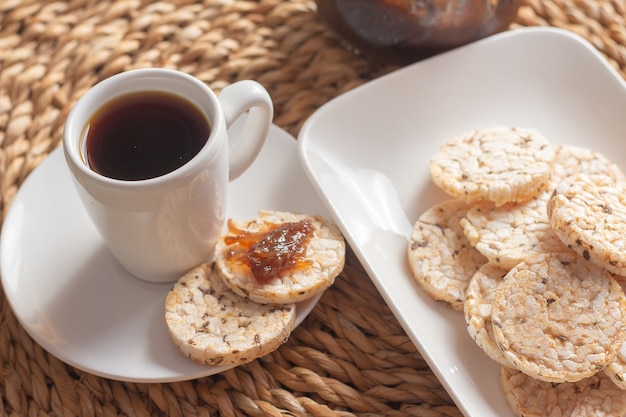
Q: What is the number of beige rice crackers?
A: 11